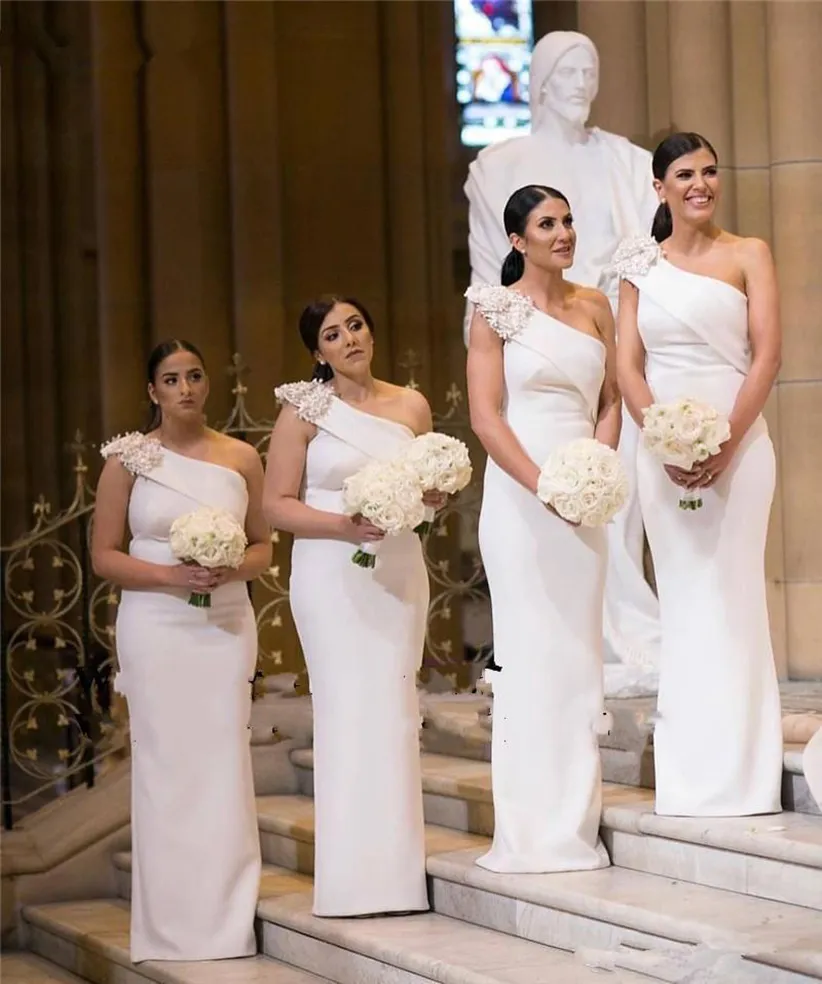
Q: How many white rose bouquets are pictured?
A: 5